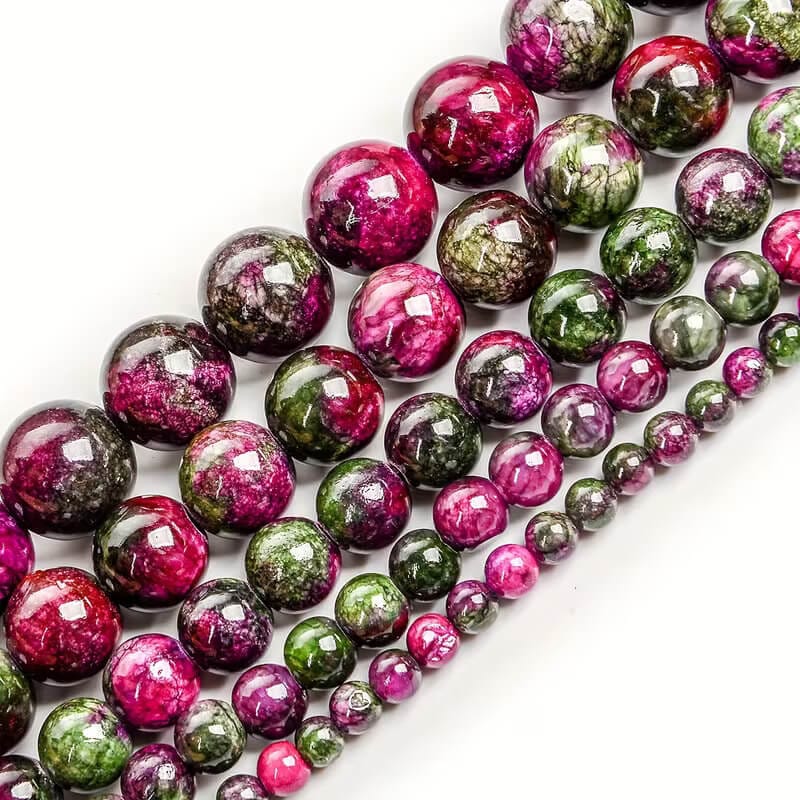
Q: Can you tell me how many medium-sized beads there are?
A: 12